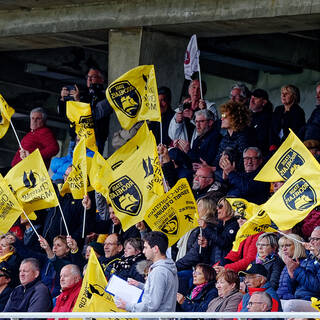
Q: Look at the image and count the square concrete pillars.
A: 1